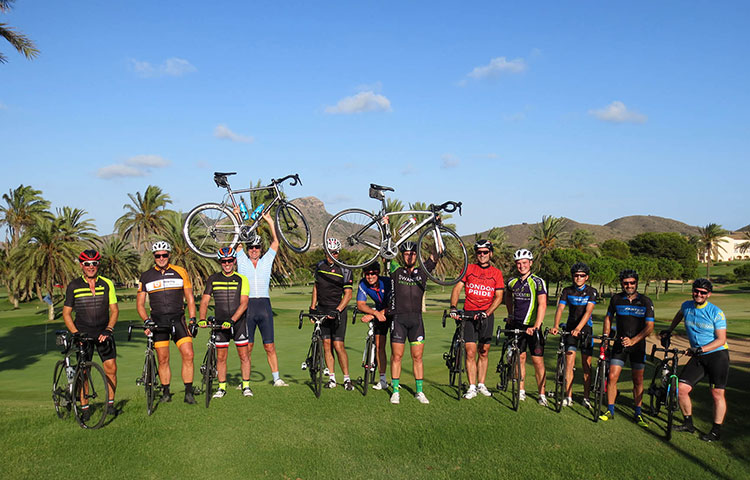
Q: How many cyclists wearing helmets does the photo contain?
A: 12